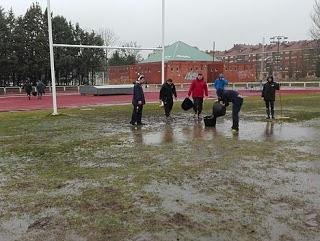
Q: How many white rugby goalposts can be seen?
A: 2